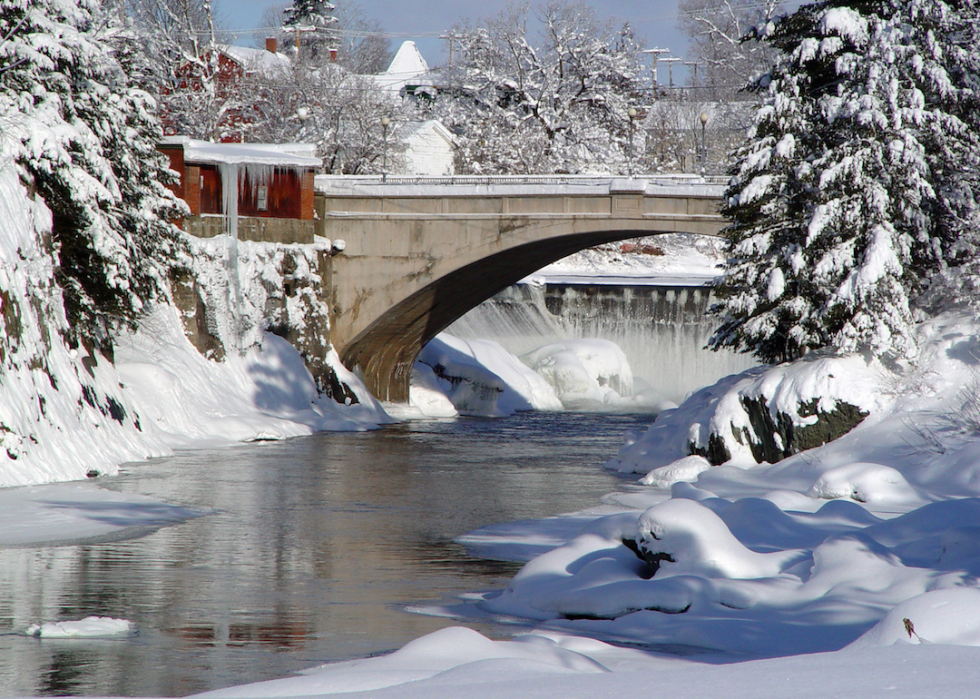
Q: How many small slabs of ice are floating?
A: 1